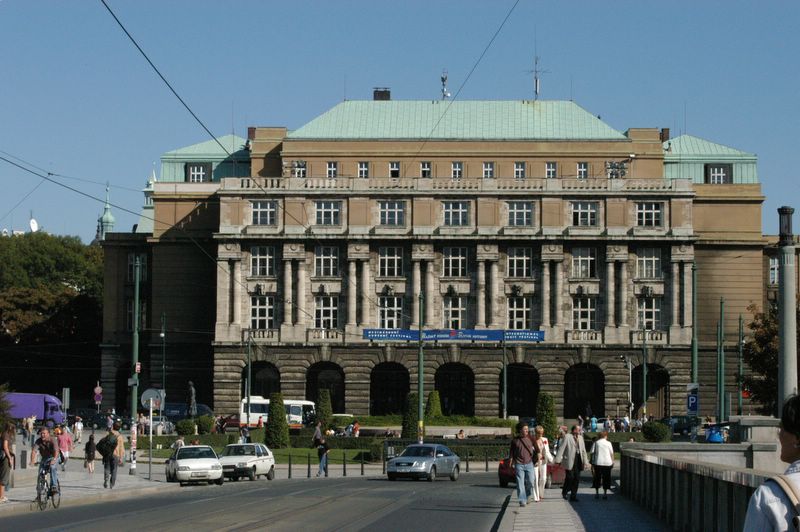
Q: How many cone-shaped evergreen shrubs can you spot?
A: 5